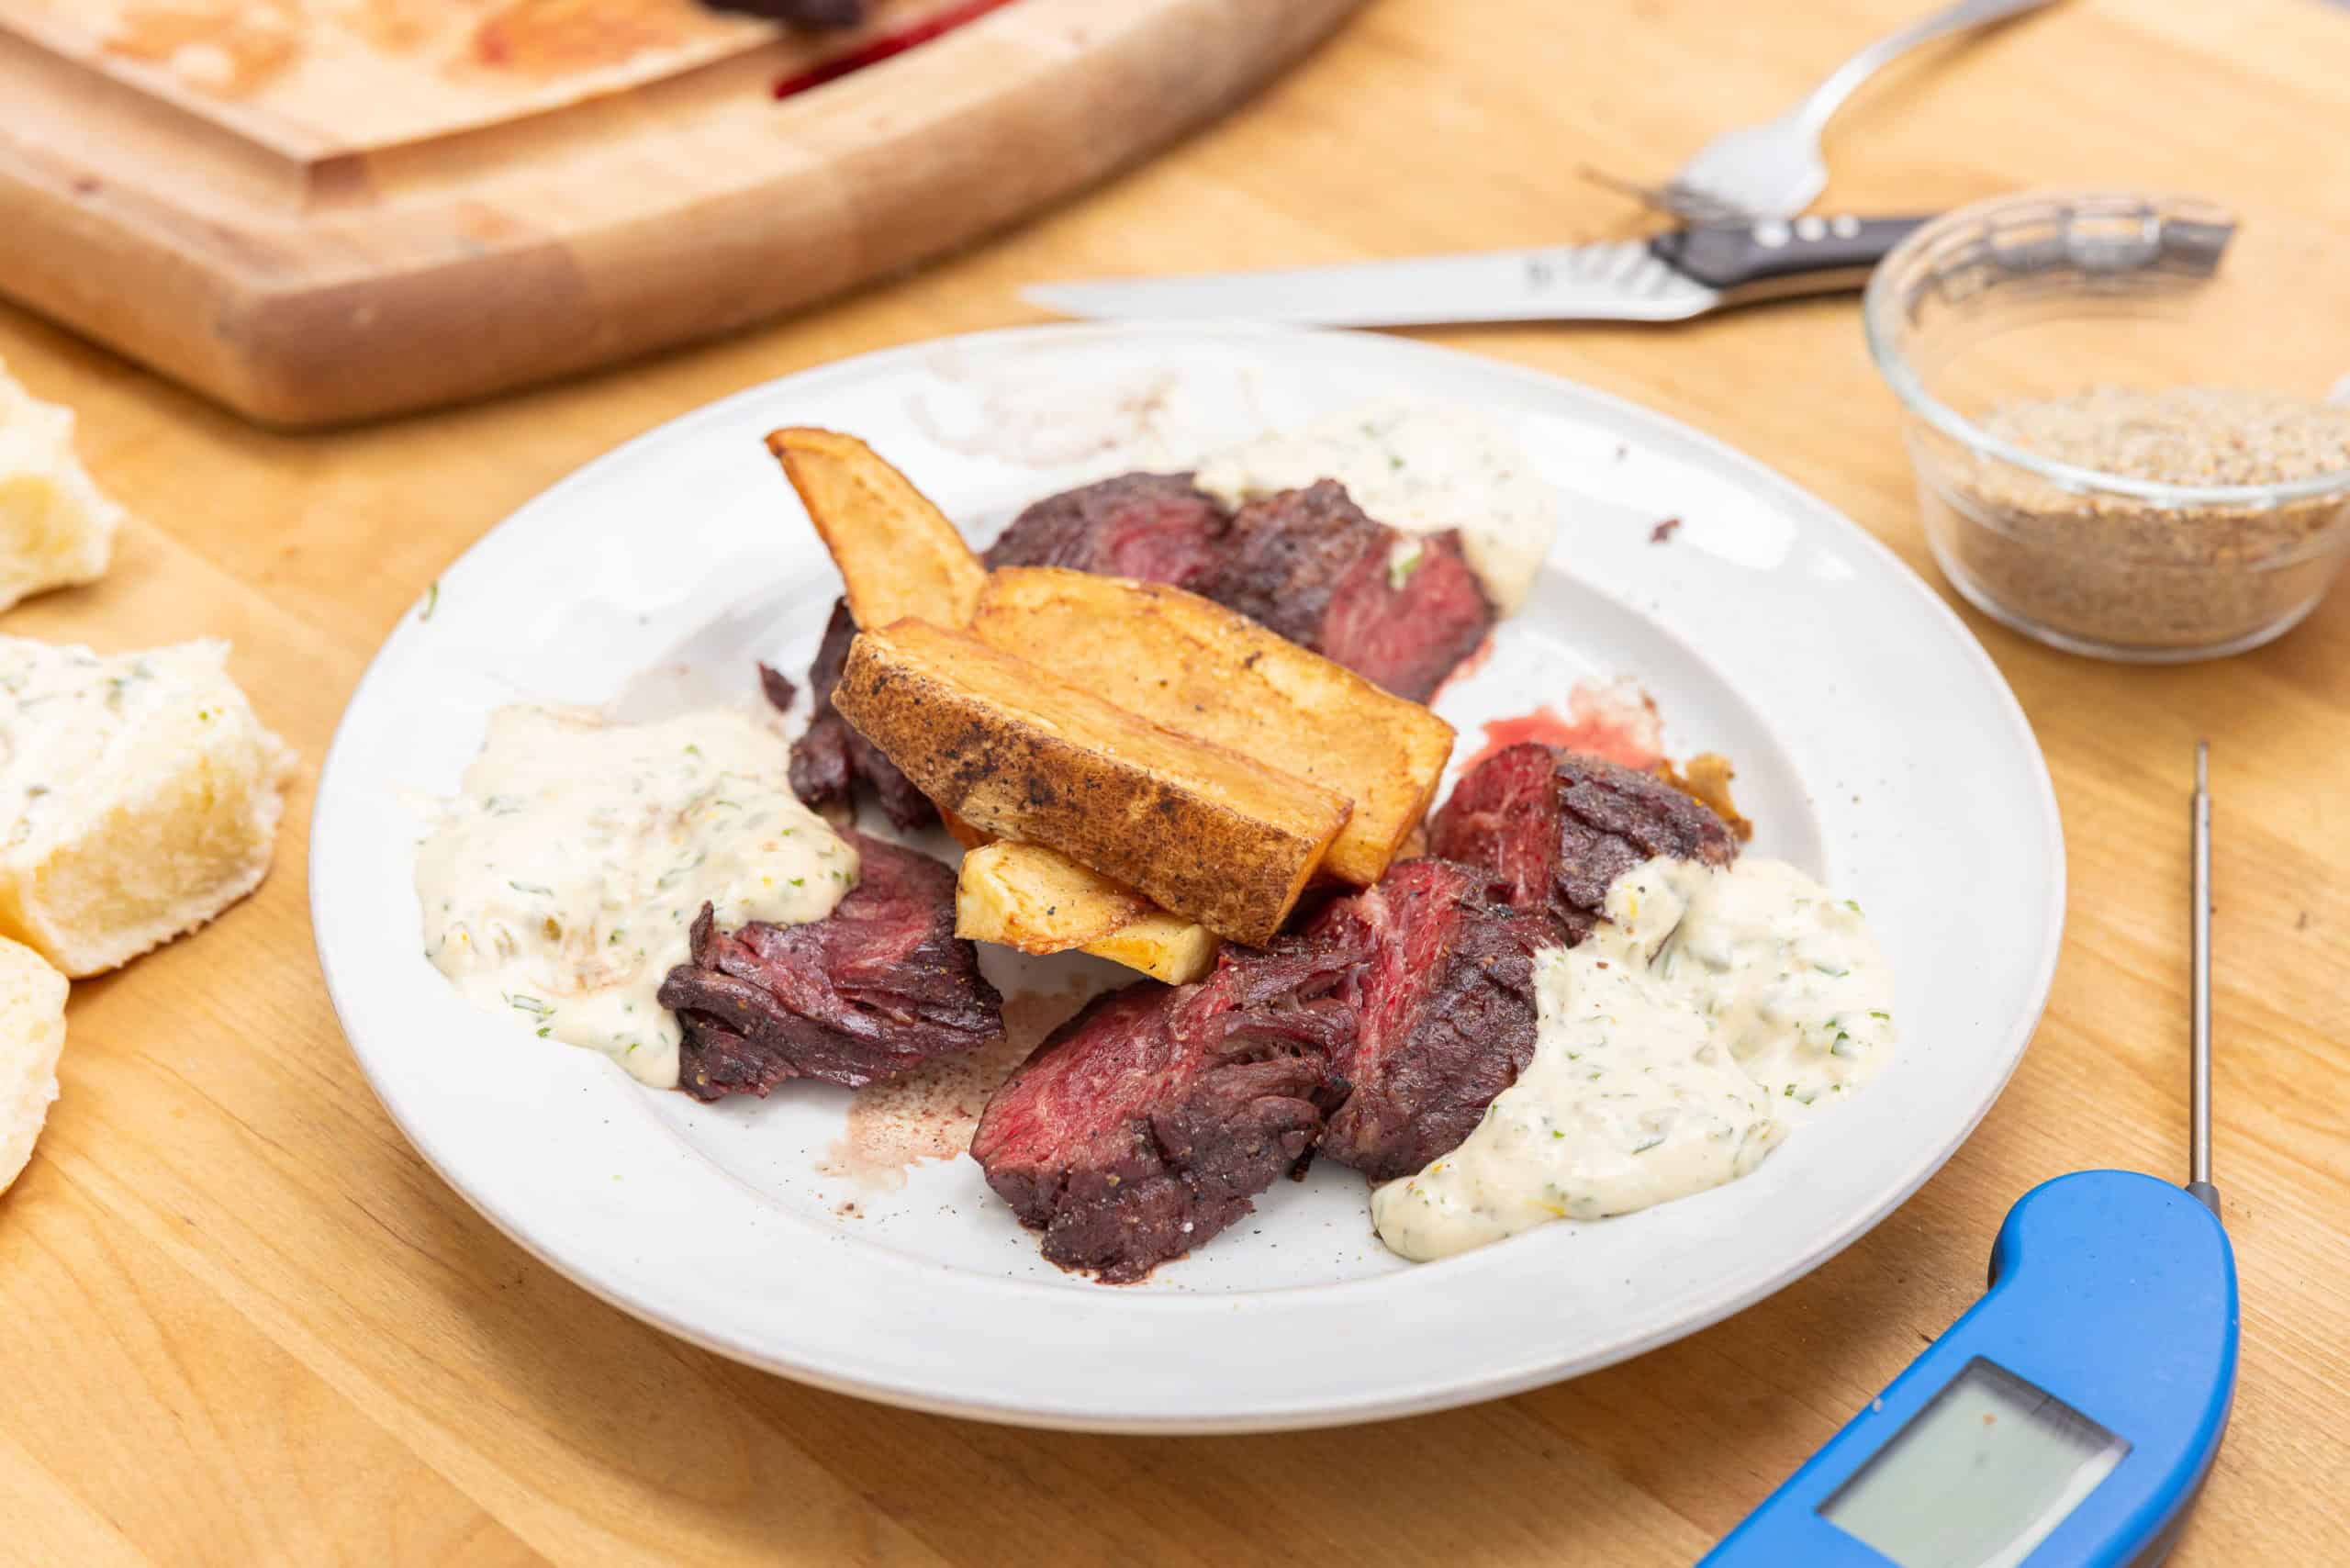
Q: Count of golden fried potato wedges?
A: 4